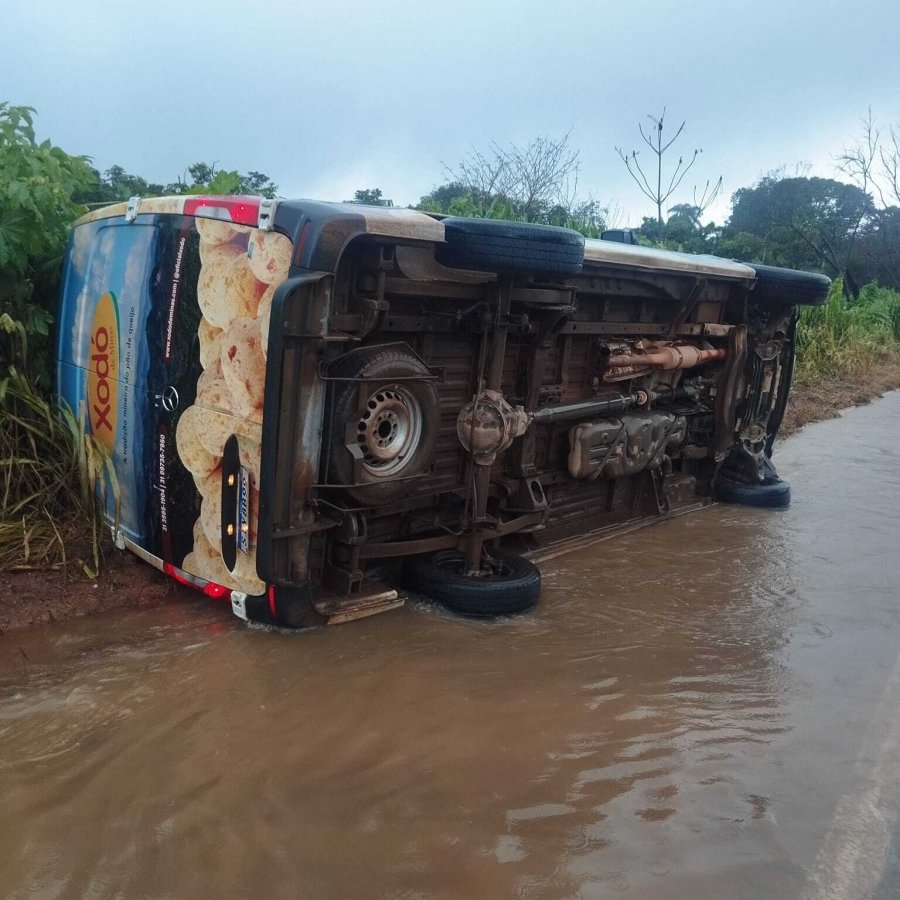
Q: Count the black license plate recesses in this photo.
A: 1